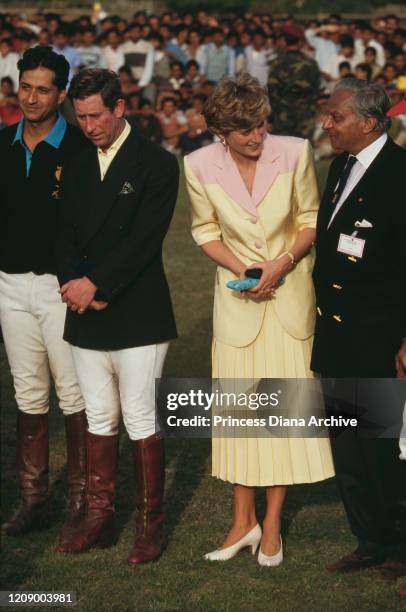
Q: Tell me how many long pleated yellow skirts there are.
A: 1